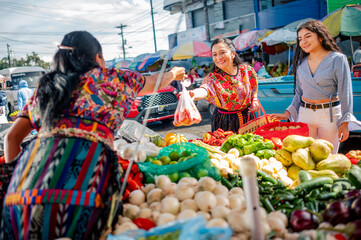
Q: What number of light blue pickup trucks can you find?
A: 1